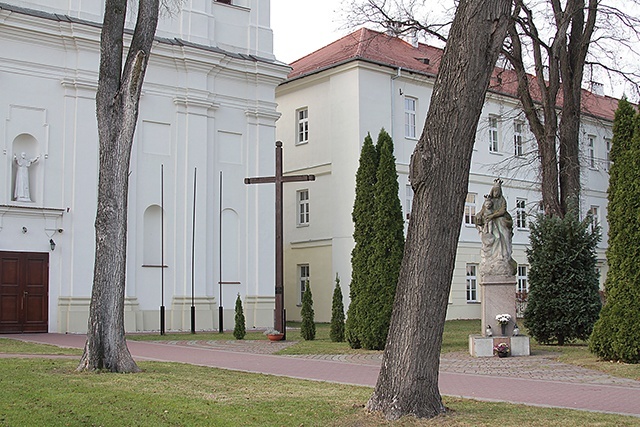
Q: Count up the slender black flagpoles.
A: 3